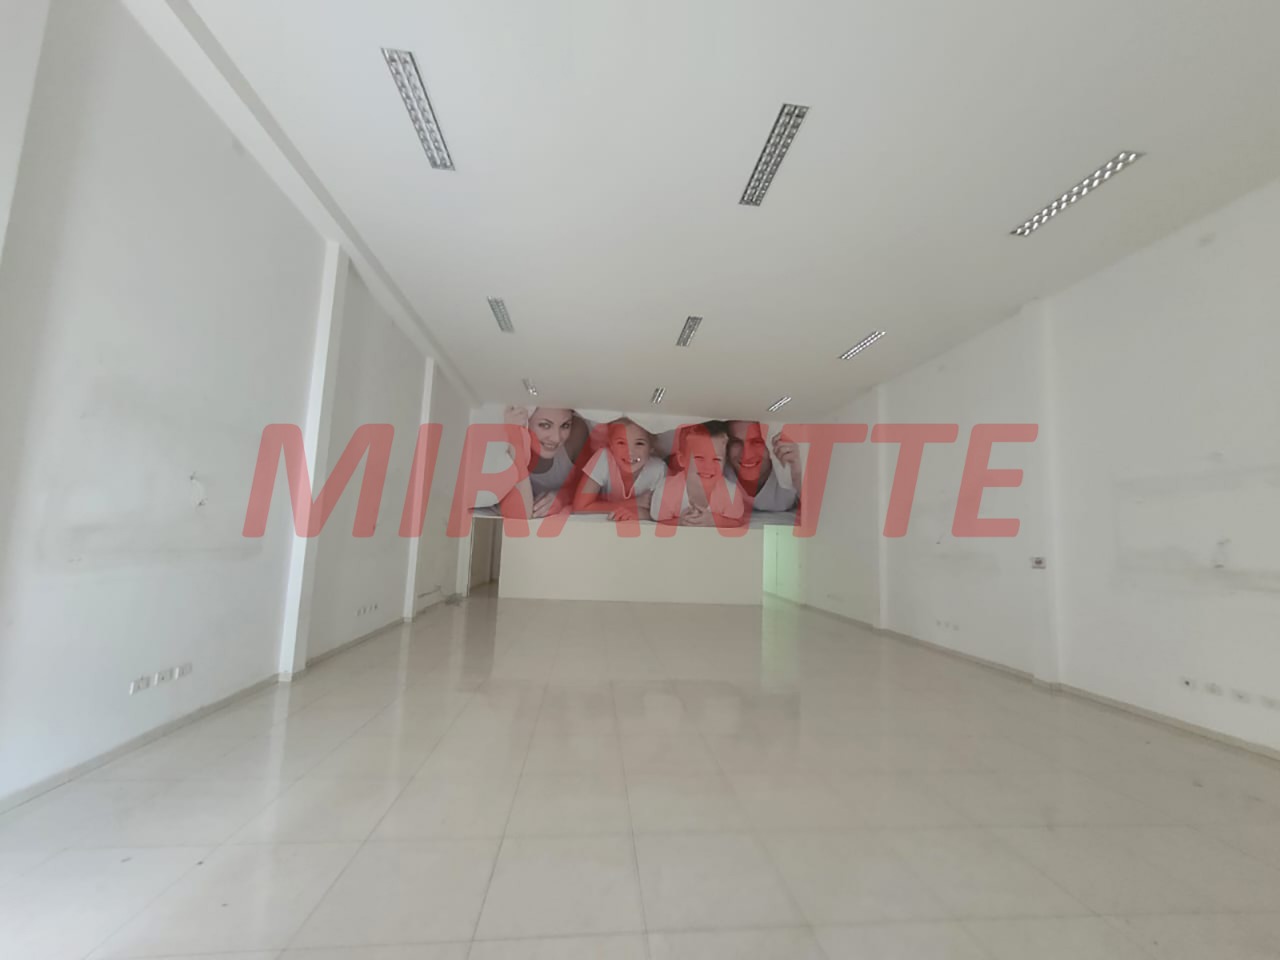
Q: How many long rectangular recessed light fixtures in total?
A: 9